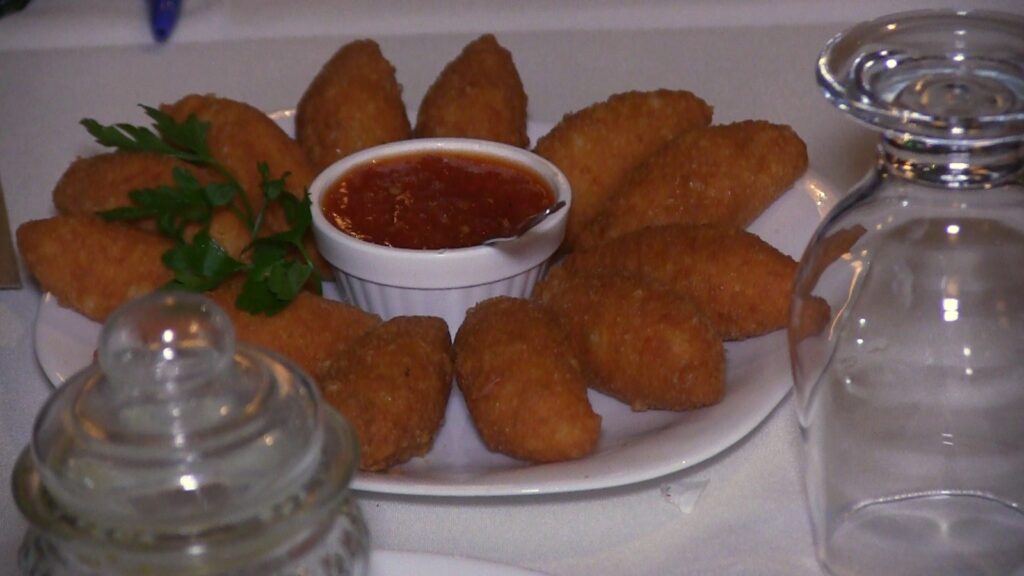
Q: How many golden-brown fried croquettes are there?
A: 12